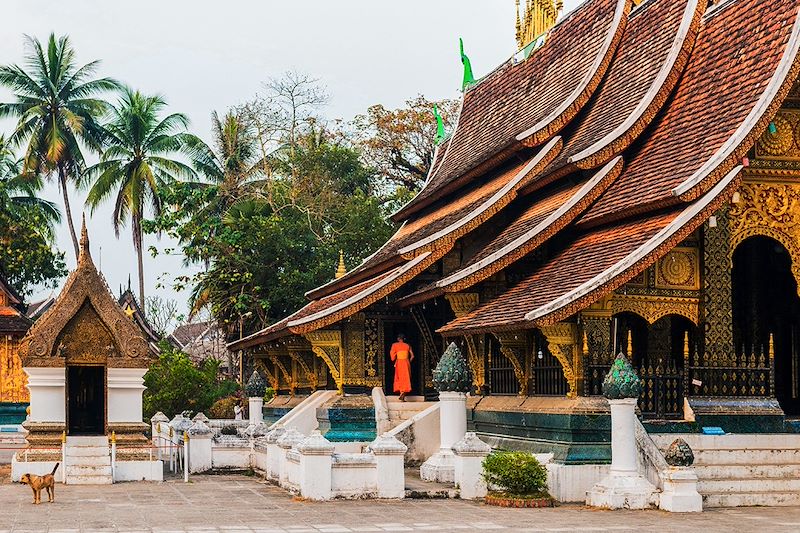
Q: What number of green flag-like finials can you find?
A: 2